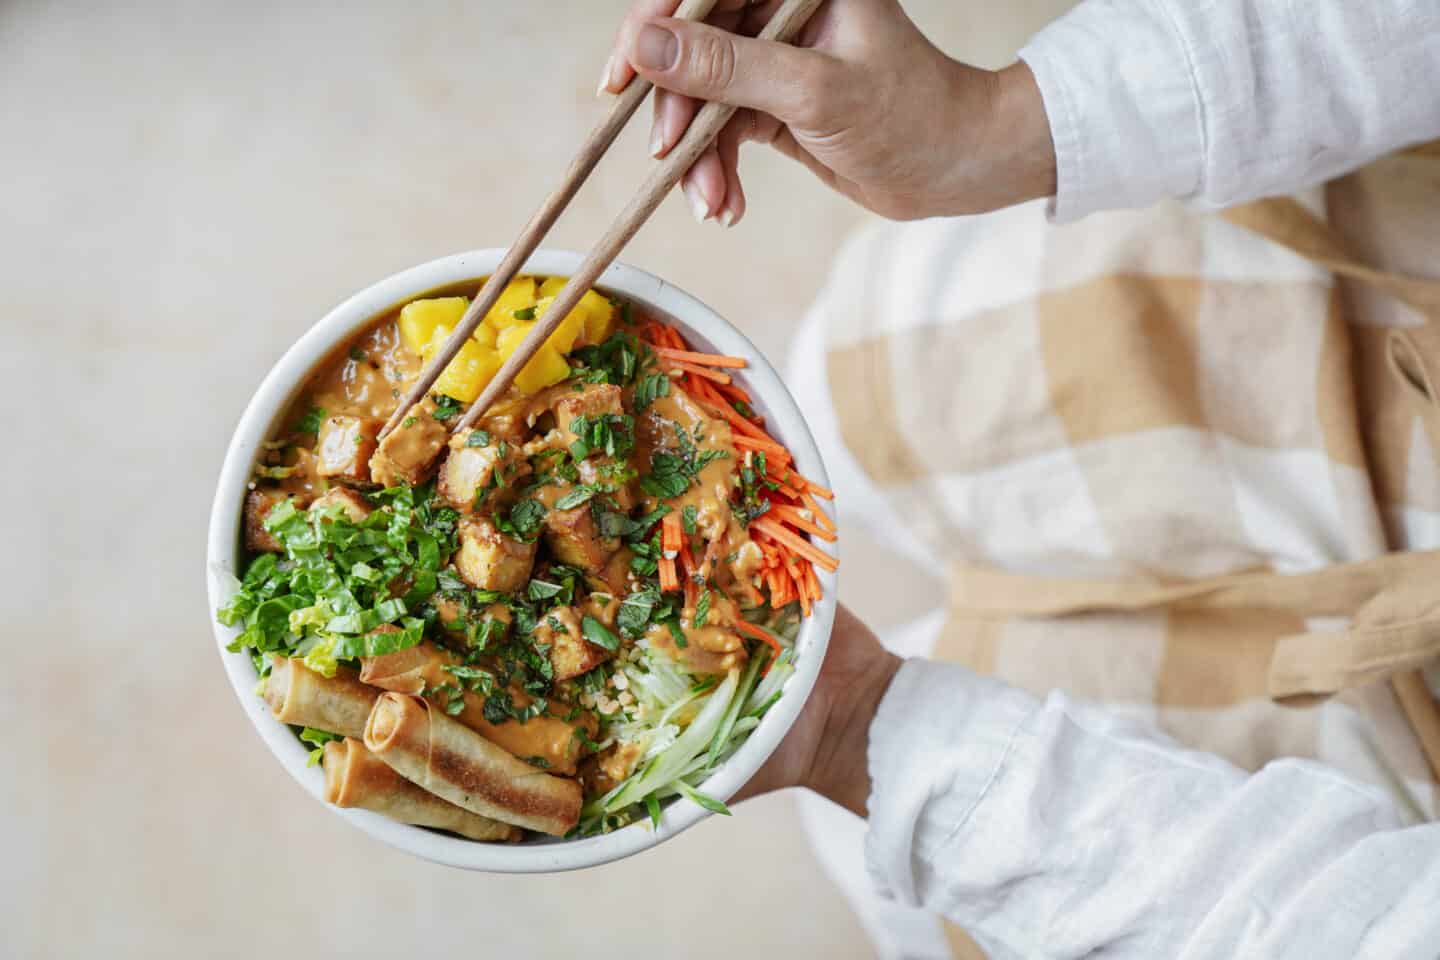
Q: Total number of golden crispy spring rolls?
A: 4